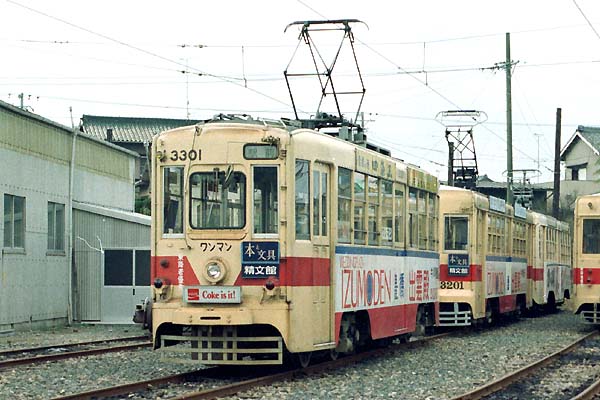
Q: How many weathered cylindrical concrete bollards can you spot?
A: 0